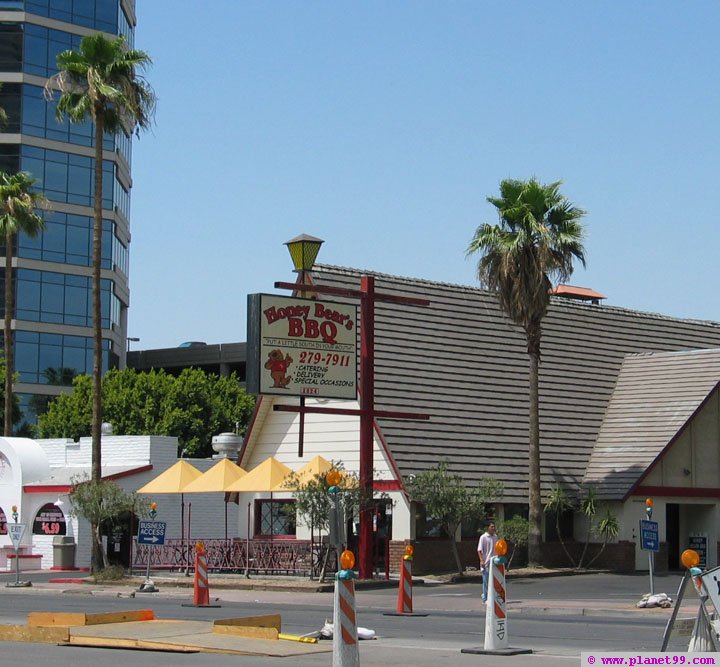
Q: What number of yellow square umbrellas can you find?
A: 4